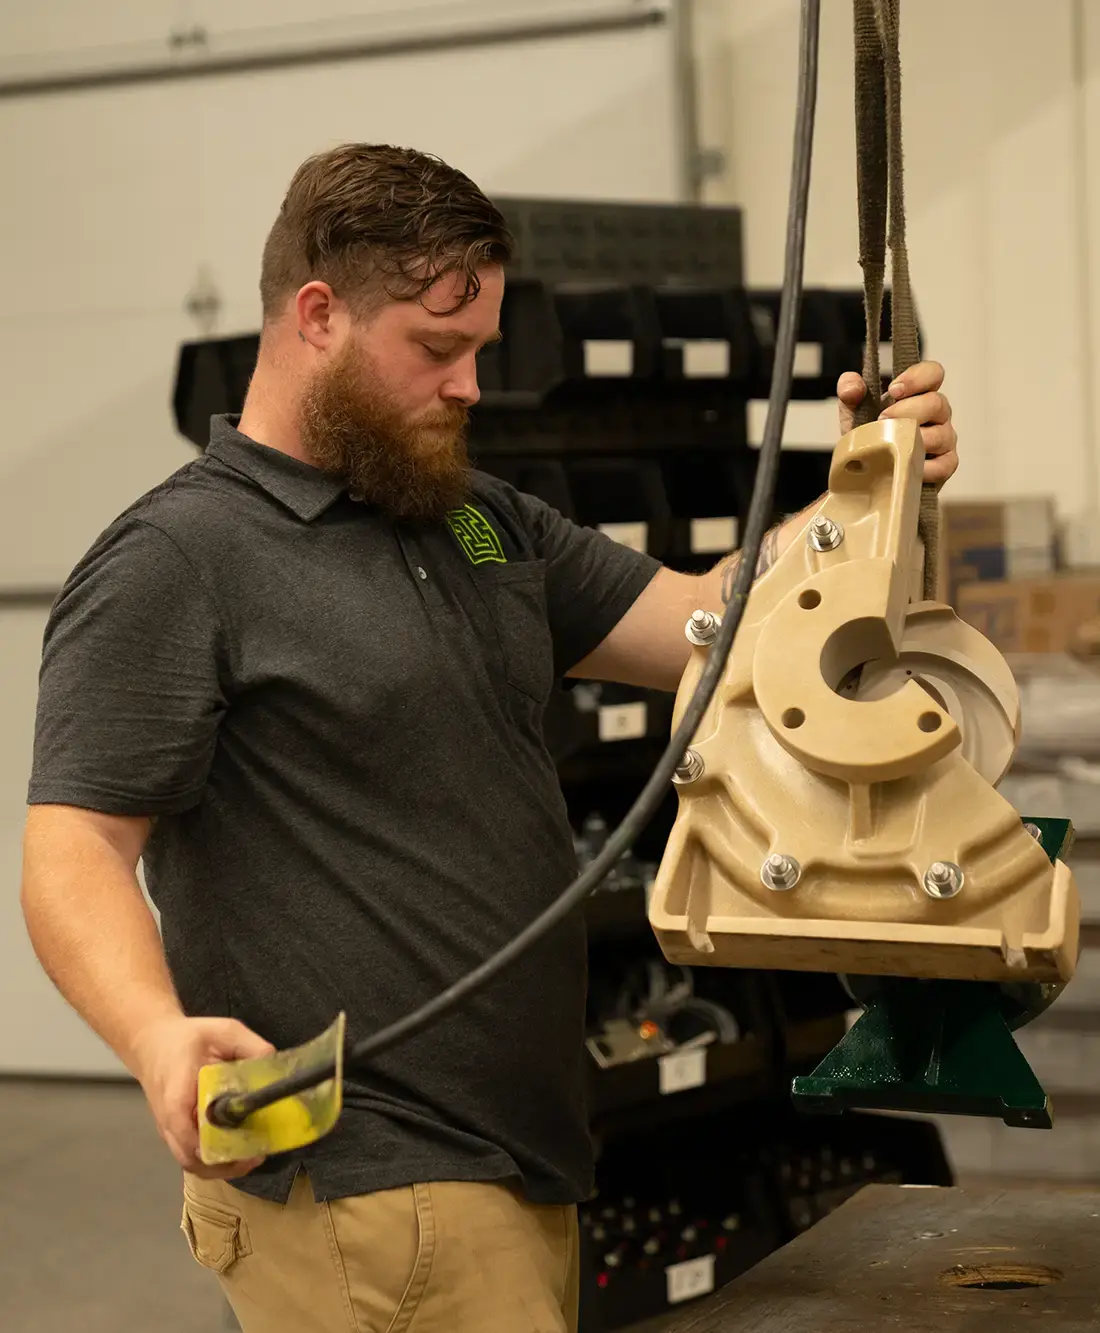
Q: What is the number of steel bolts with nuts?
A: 5